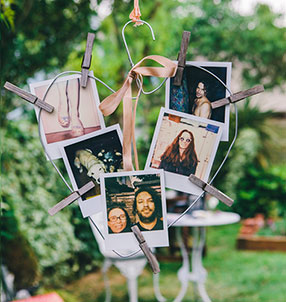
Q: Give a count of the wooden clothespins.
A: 7